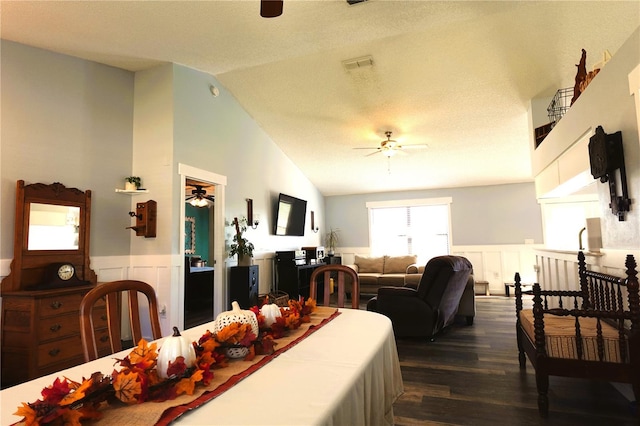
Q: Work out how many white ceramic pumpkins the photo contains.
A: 3